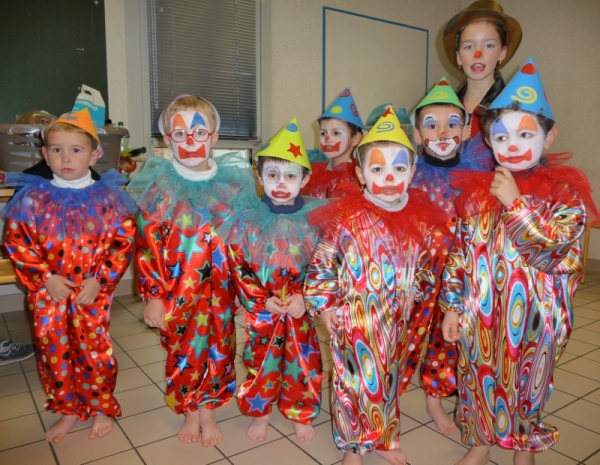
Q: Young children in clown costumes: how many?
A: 7